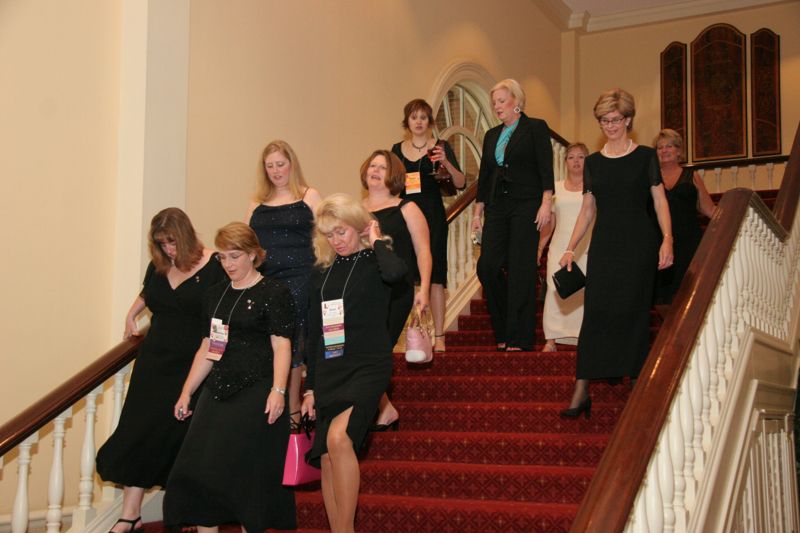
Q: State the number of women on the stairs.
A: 10